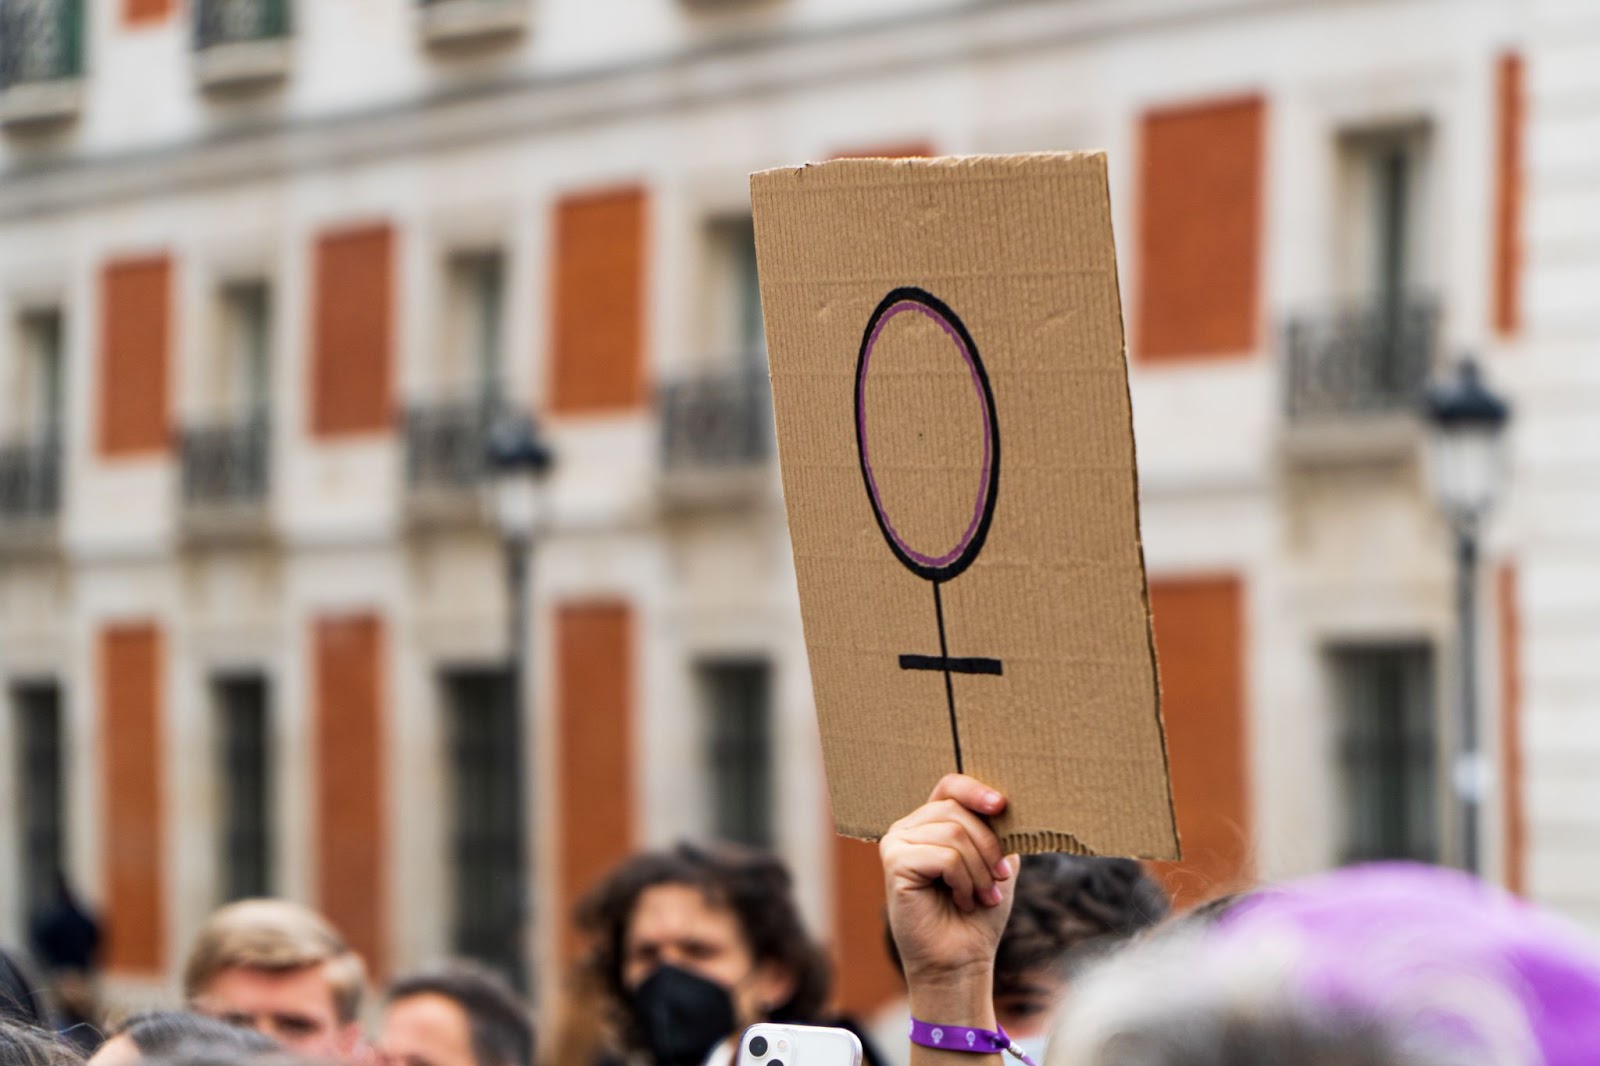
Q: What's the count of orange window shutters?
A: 13